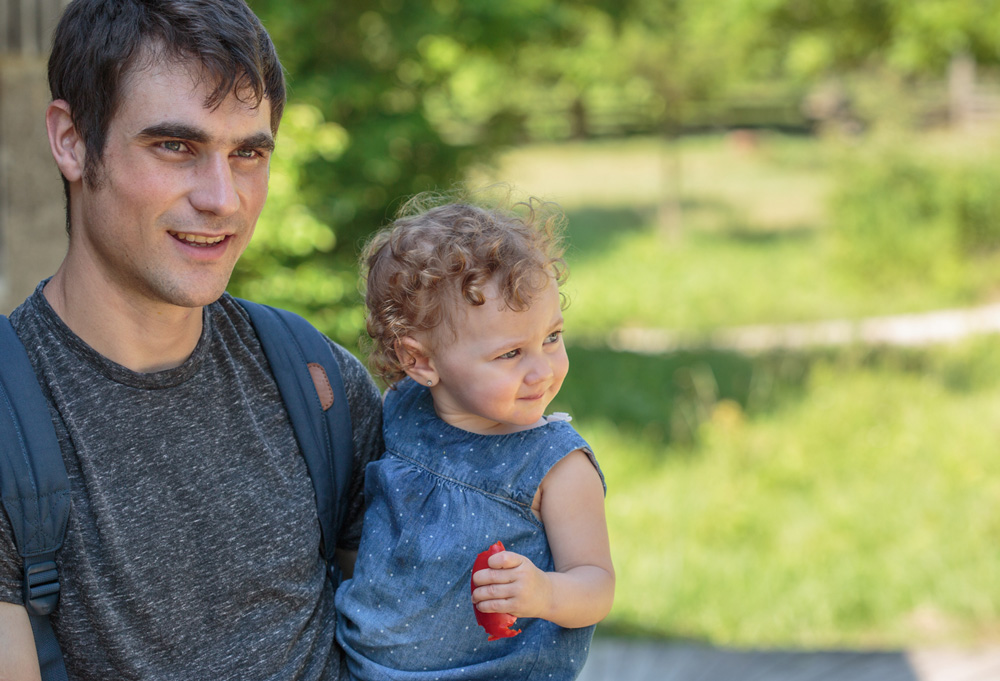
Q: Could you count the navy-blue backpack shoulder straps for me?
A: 2